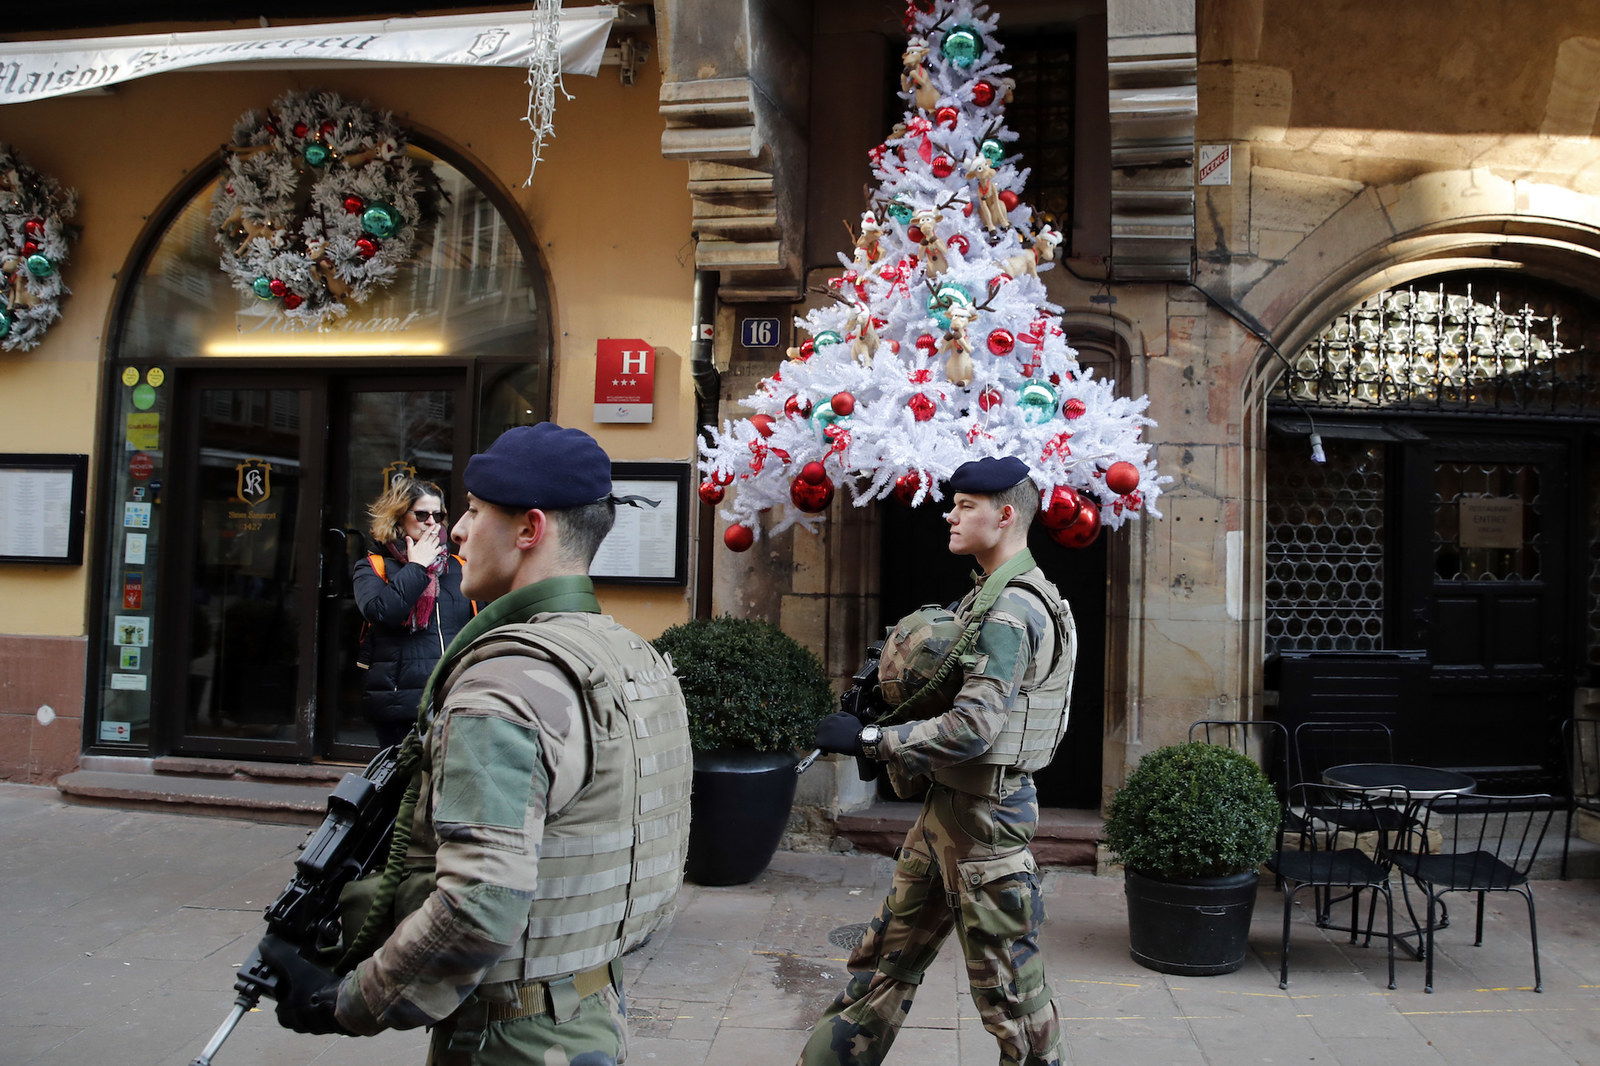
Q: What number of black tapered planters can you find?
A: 2